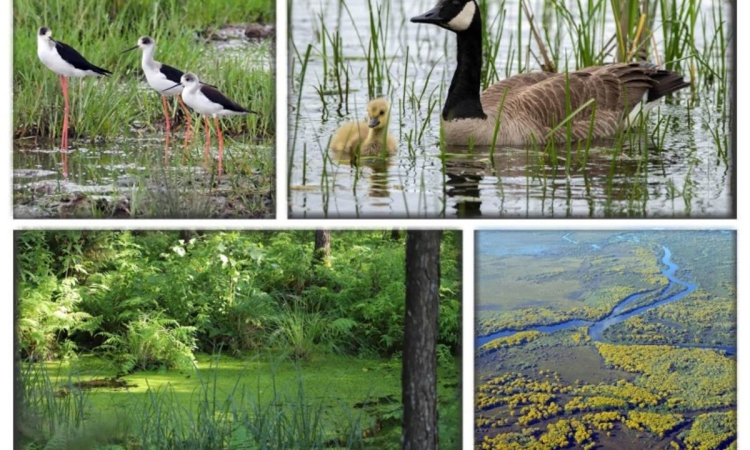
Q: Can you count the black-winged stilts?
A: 3